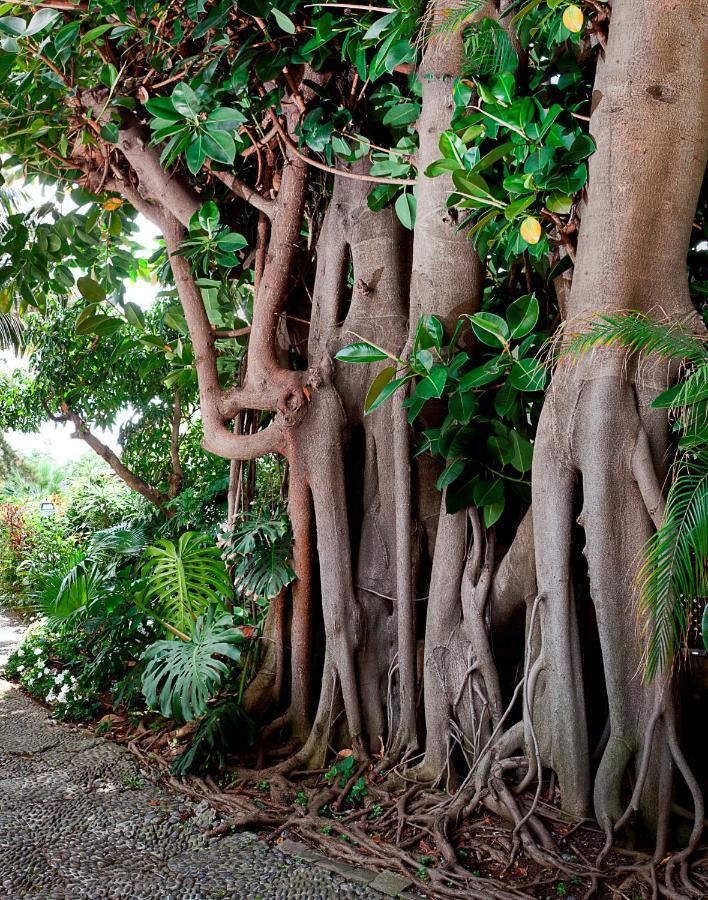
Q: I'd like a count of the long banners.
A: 0